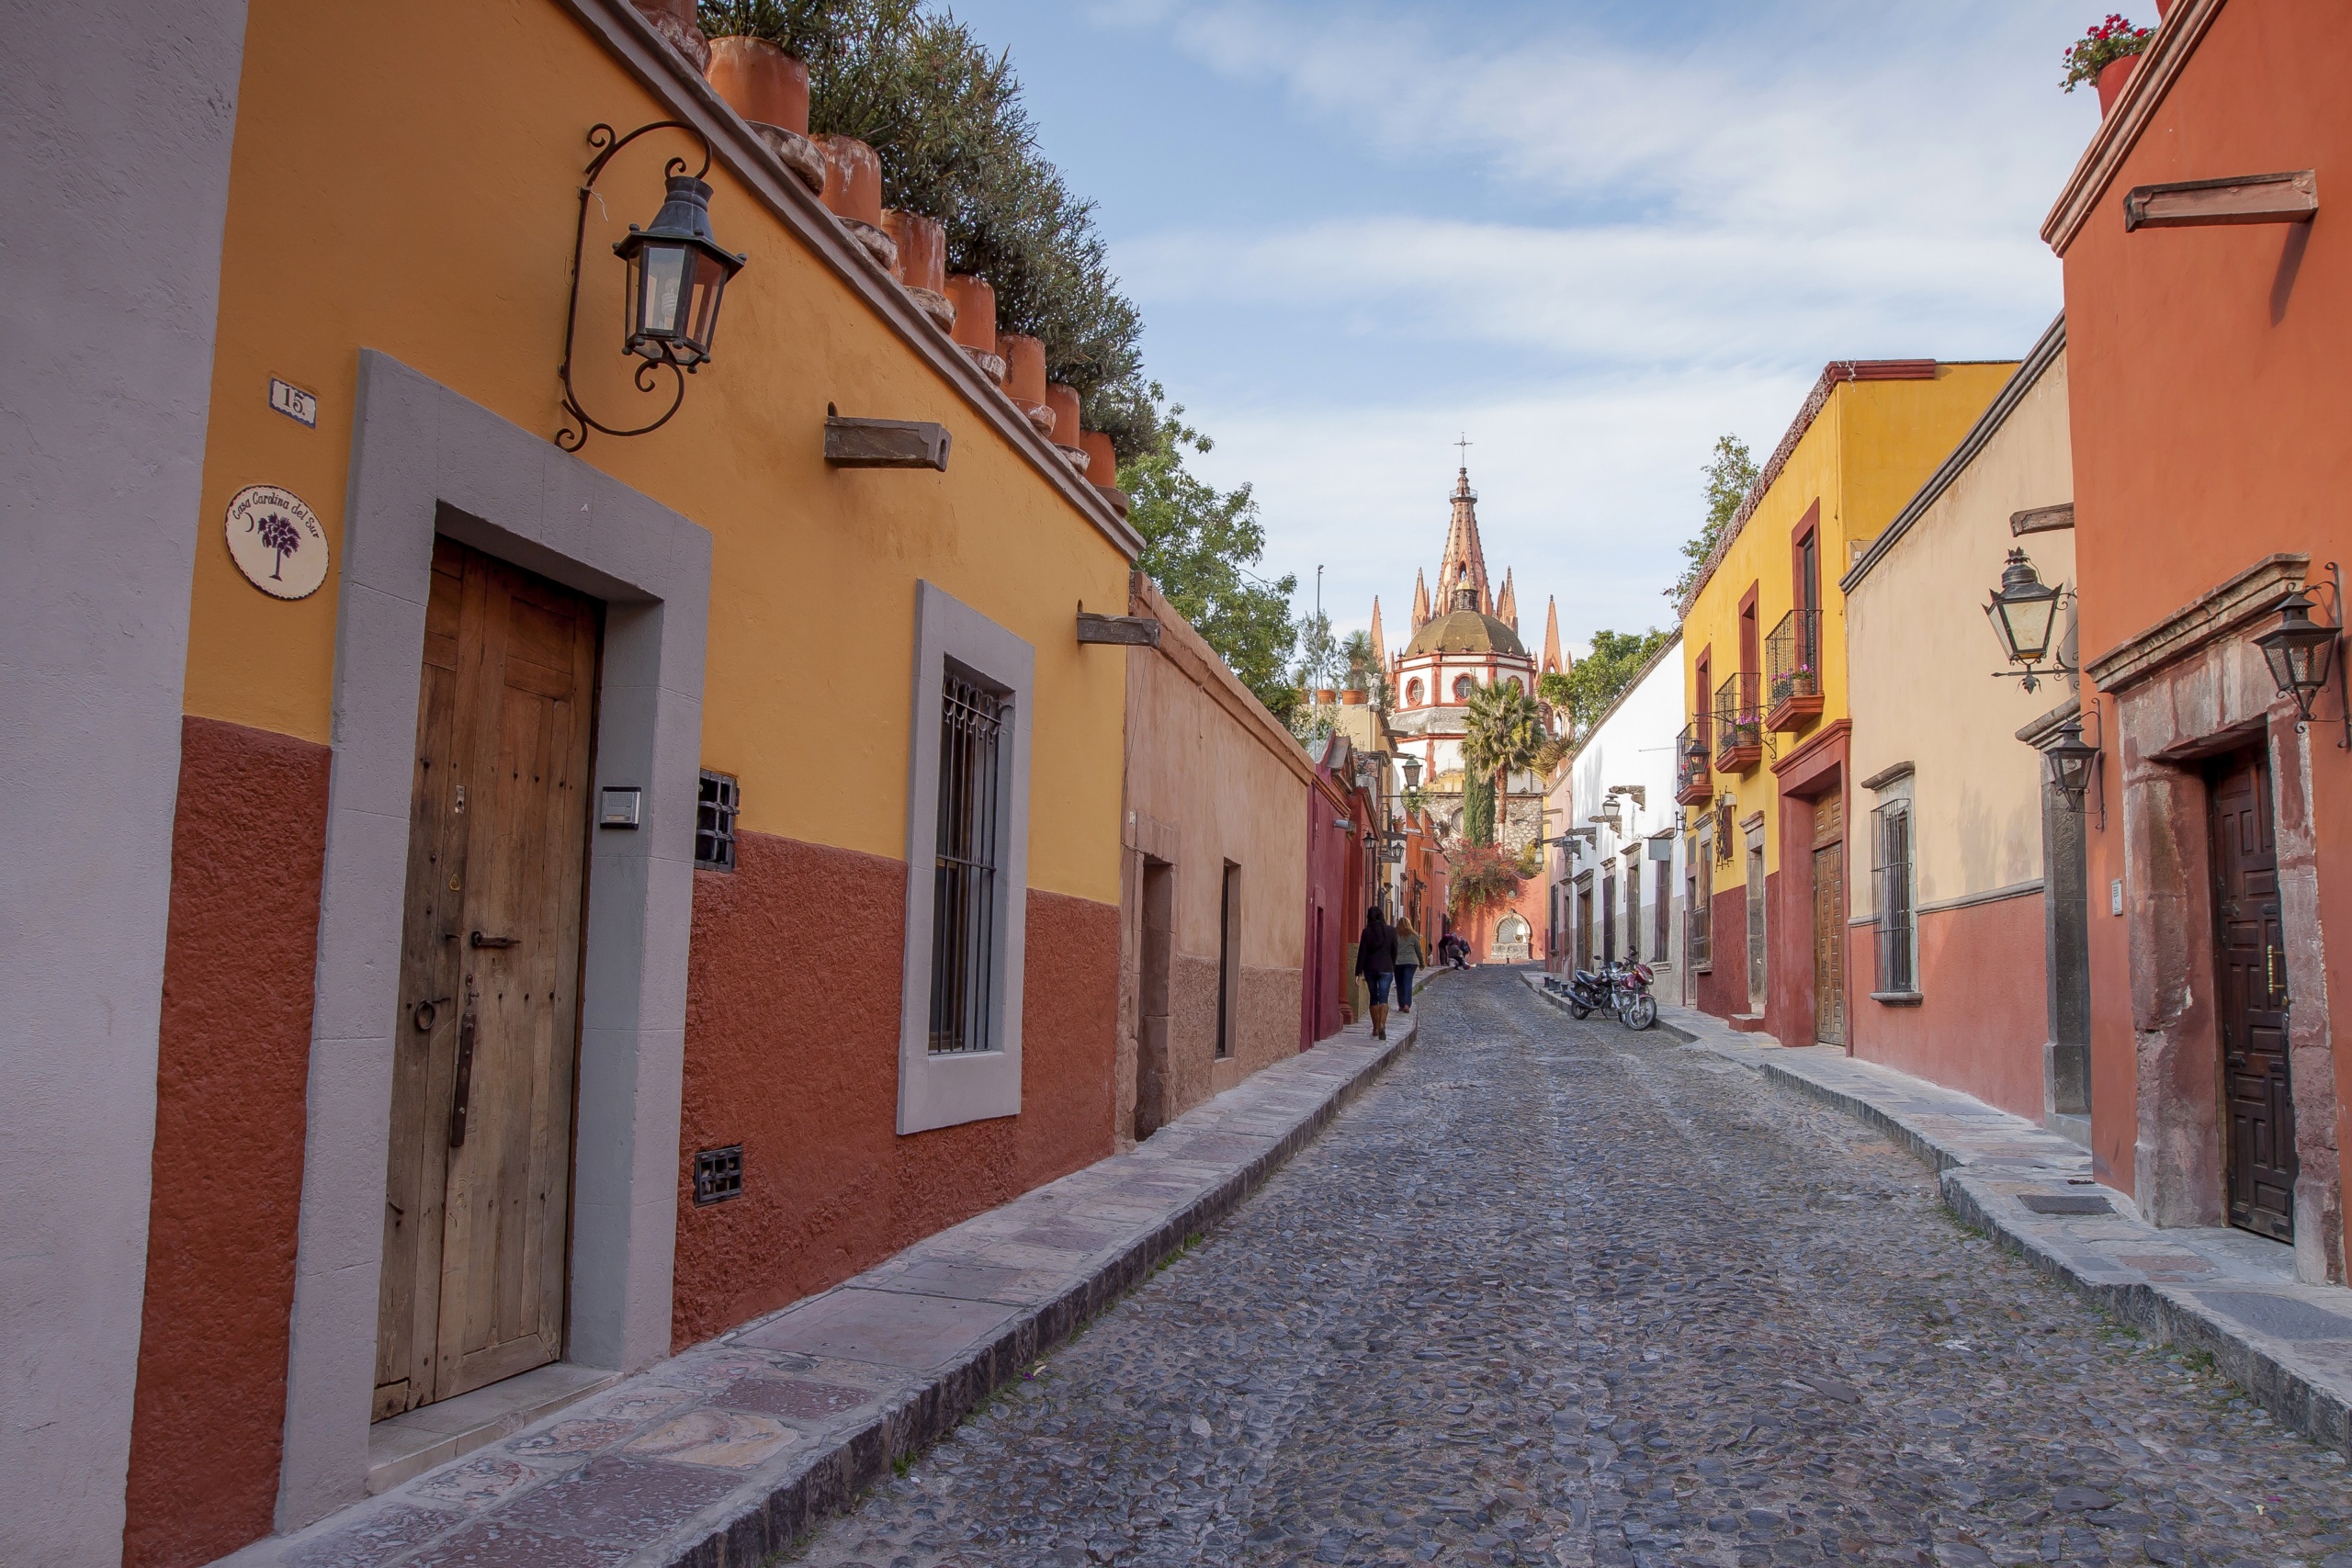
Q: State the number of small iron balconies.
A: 3